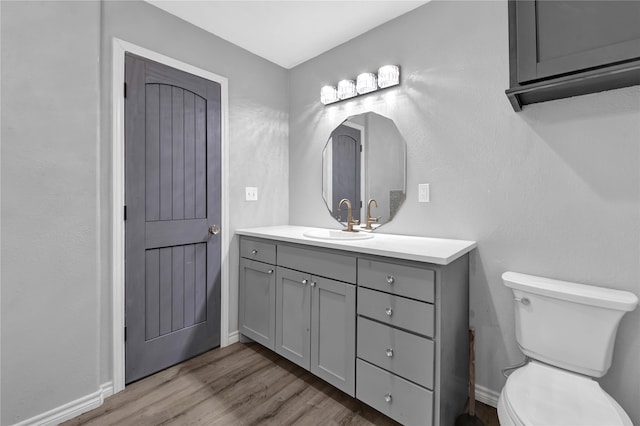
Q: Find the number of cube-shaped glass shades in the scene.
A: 4